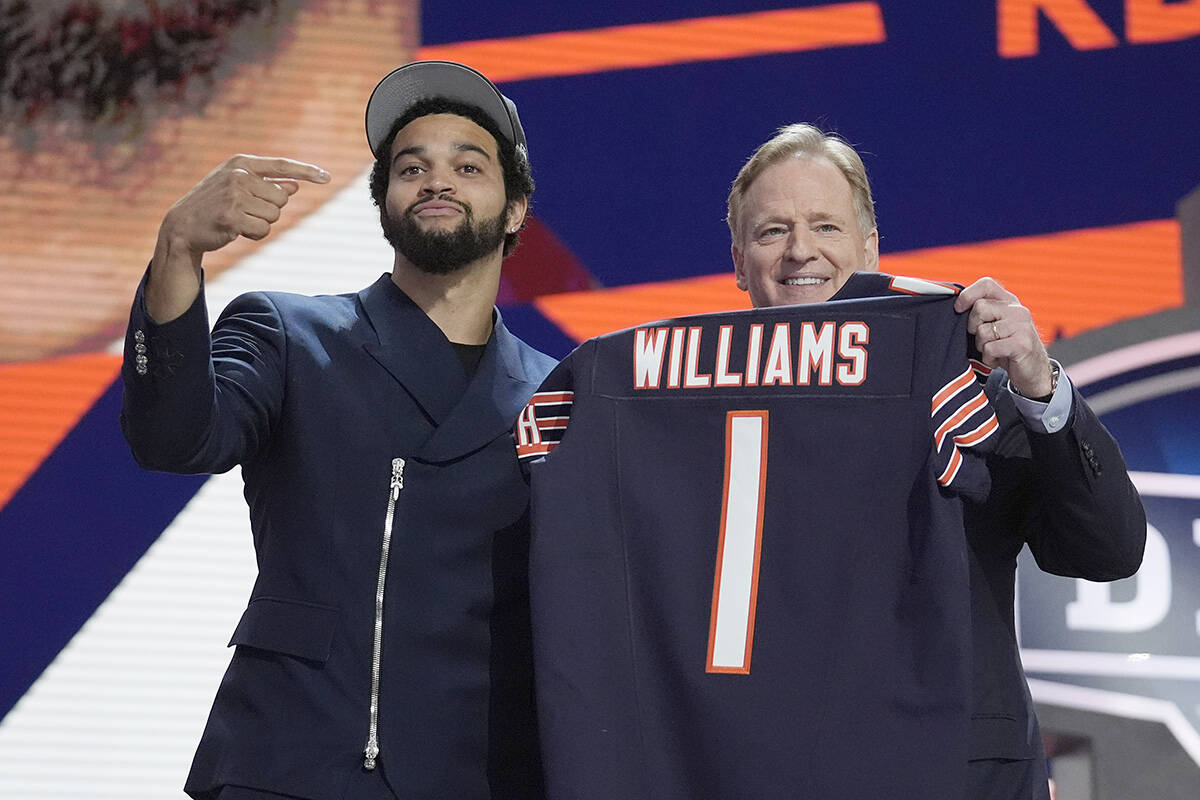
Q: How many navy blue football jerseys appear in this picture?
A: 1